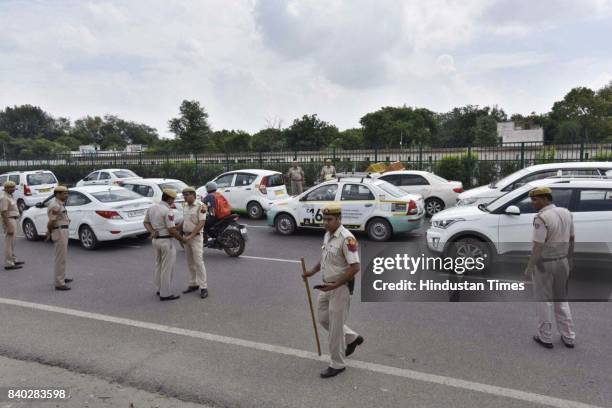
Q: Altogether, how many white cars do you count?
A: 9